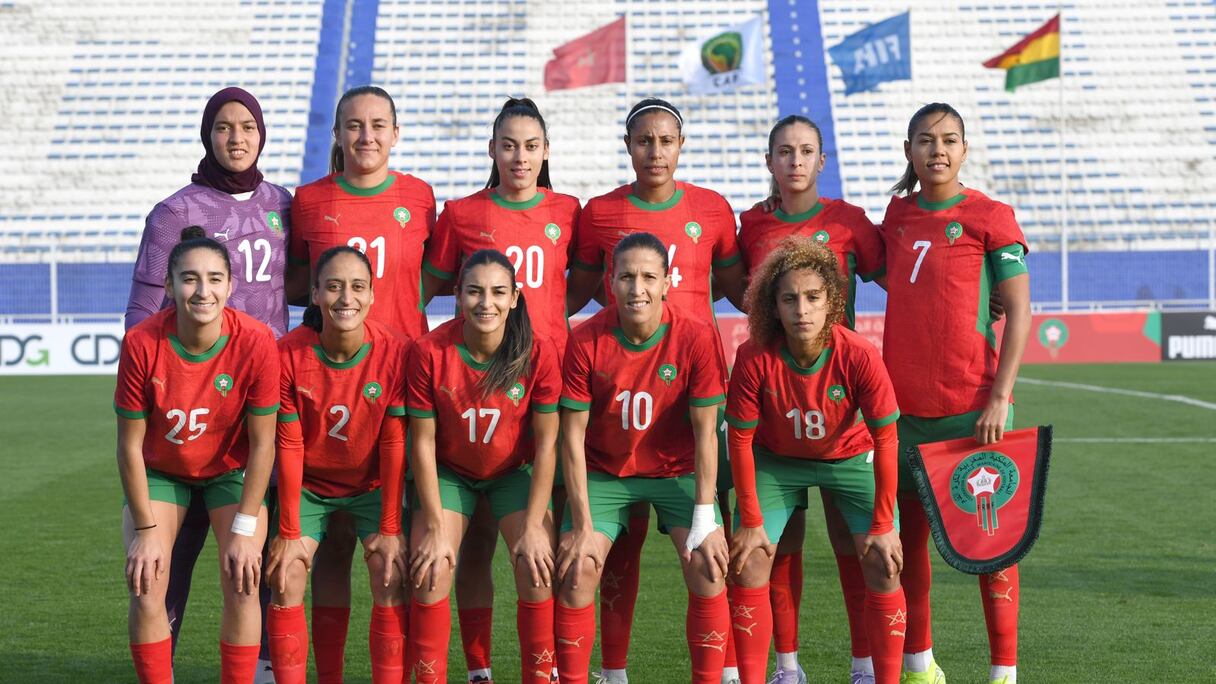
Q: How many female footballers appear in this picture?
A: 11